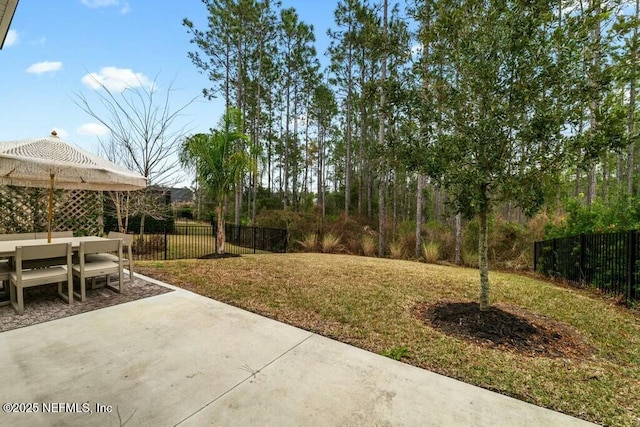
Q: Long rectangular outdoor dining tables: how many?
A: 1